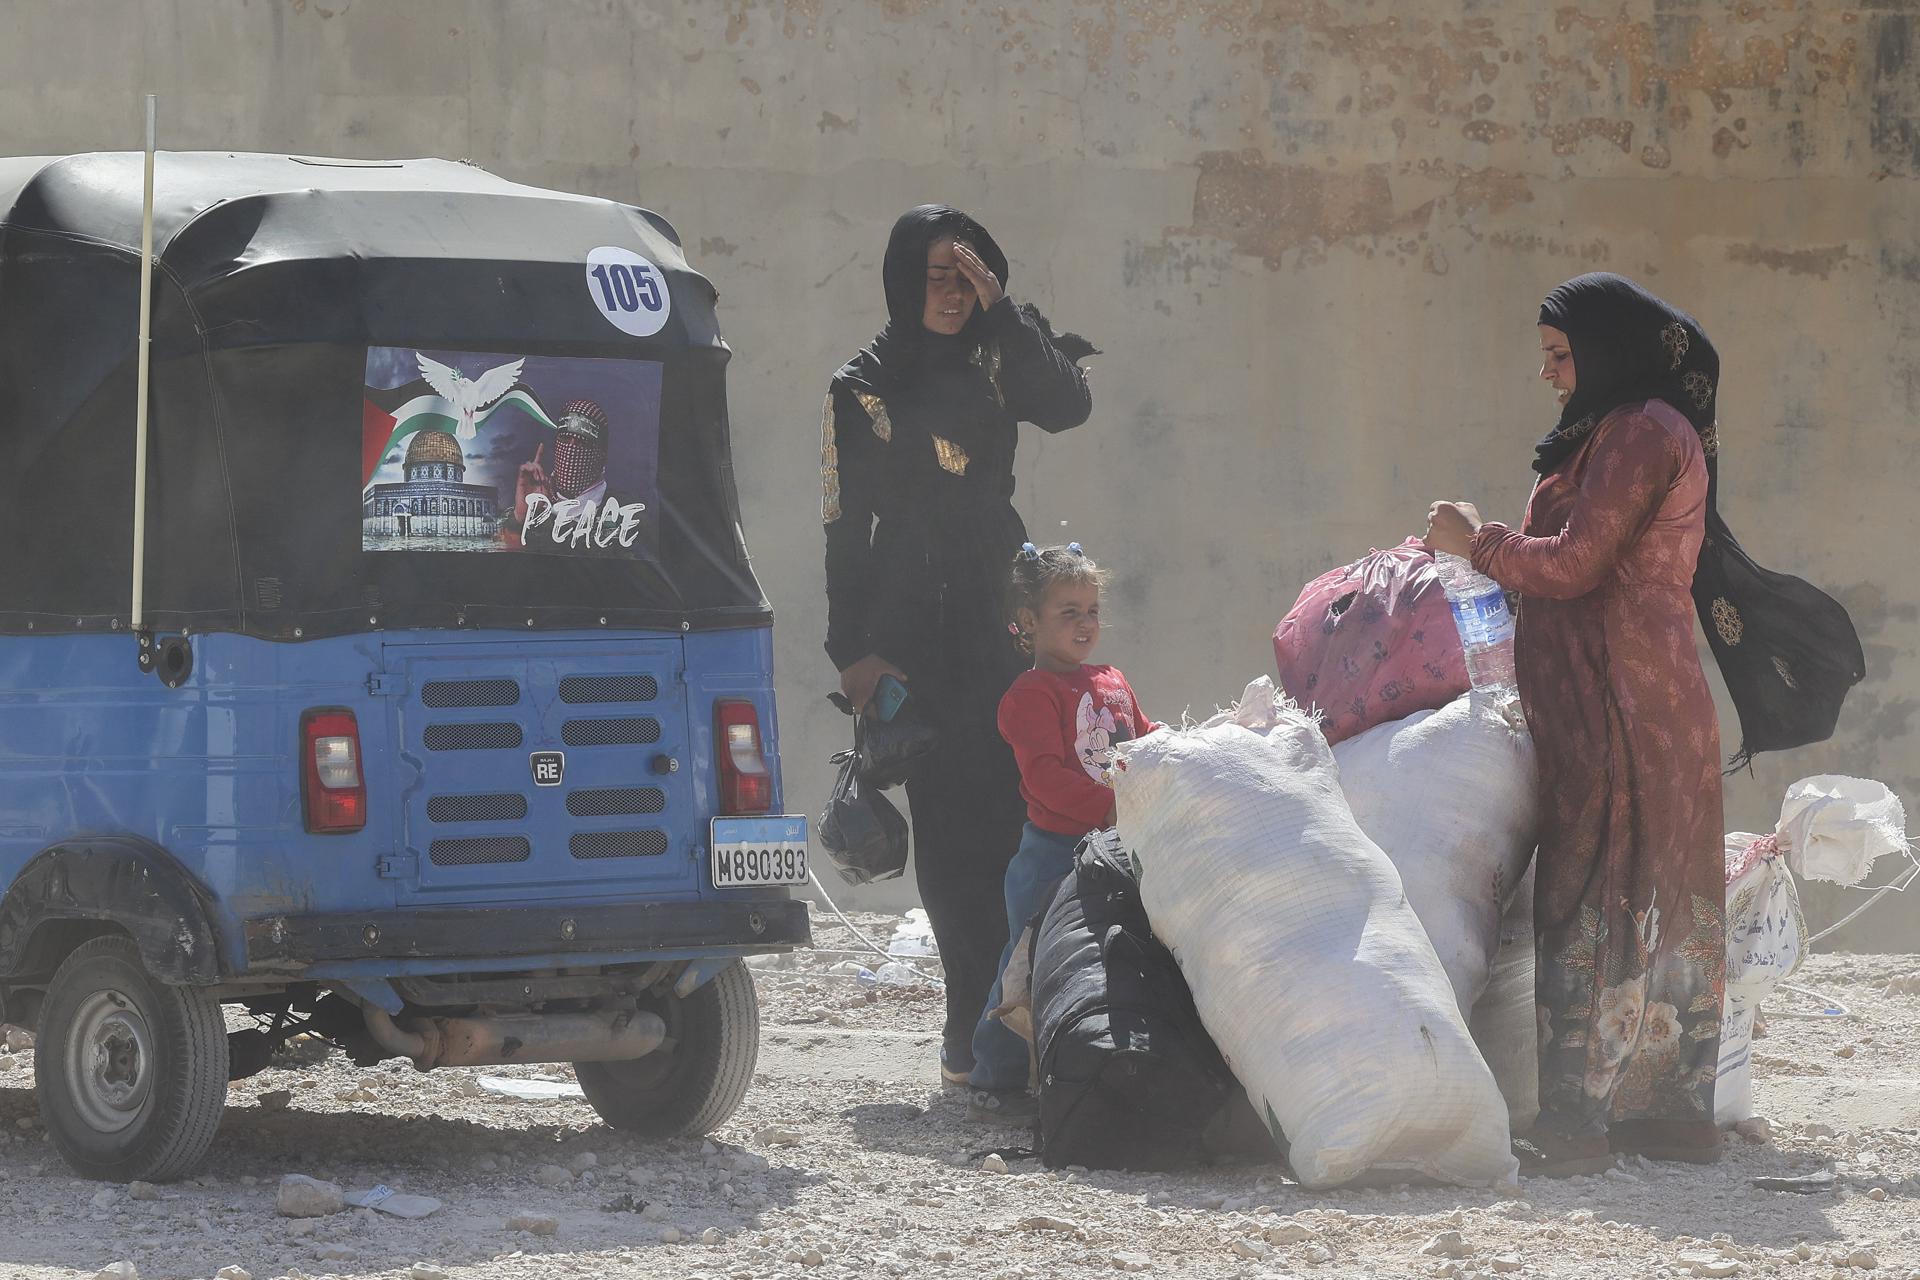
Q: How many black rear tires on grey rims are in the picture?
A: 2